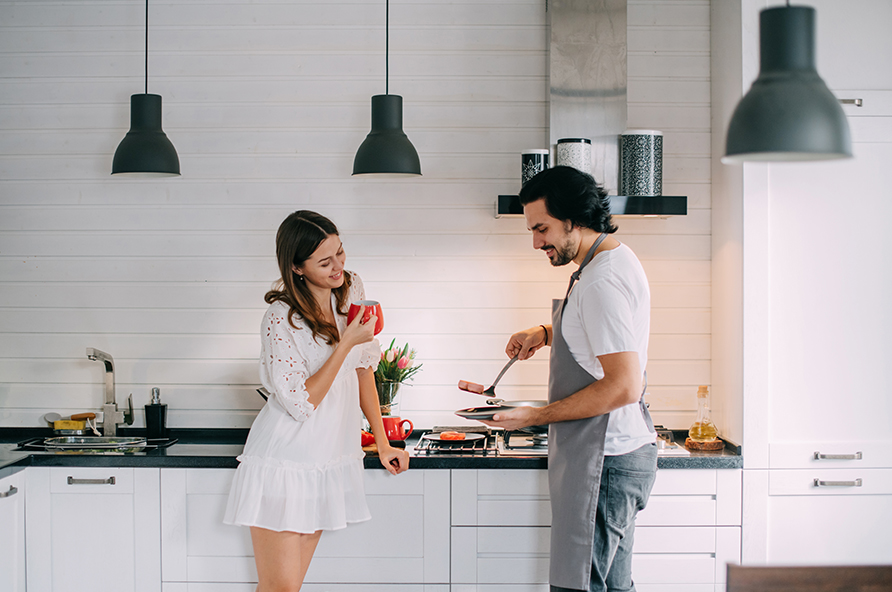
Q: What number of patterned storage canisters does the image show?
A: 3